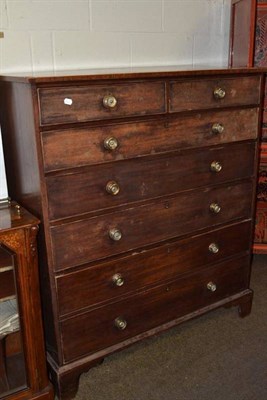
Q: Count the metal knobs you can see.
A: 12